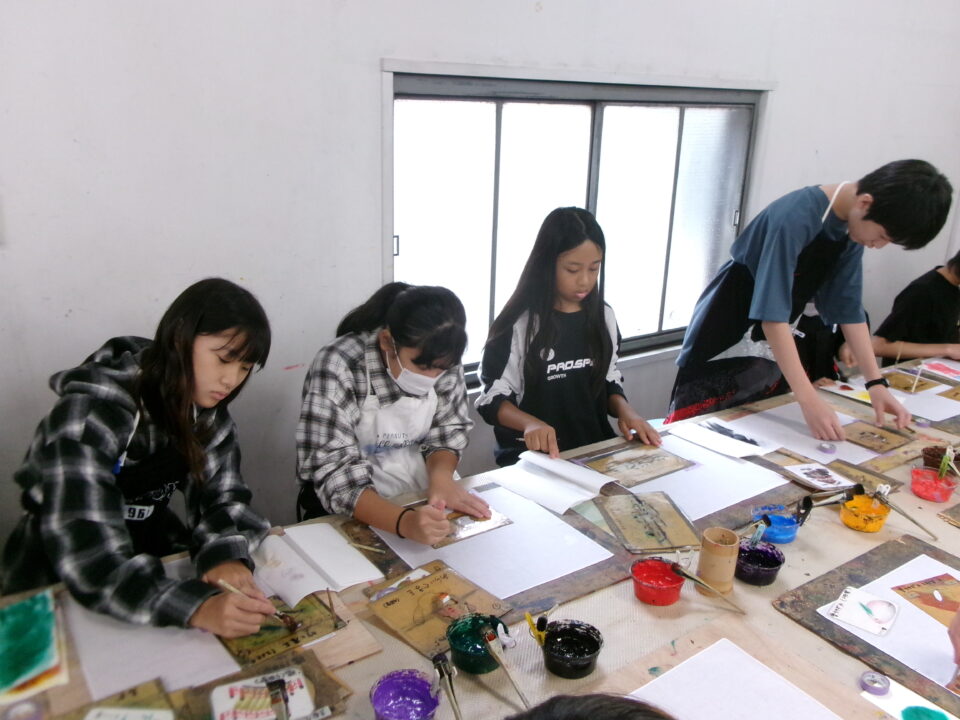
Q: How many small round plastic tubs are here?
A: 9